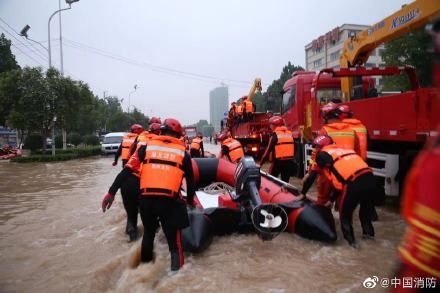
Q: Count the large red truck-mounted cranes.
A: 2